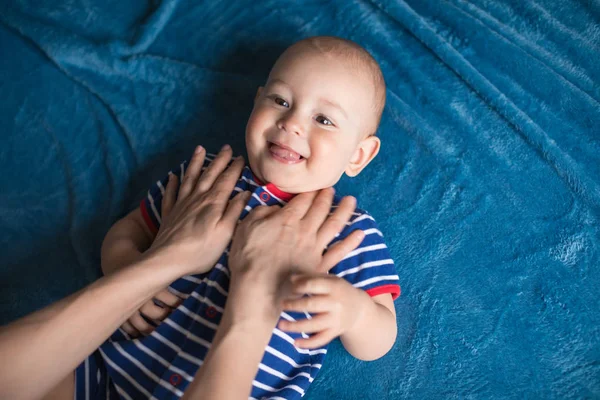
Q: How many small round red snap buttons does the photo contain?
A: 3